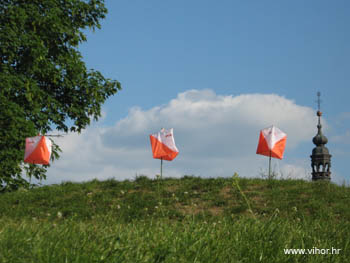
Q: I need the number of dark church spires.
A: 1